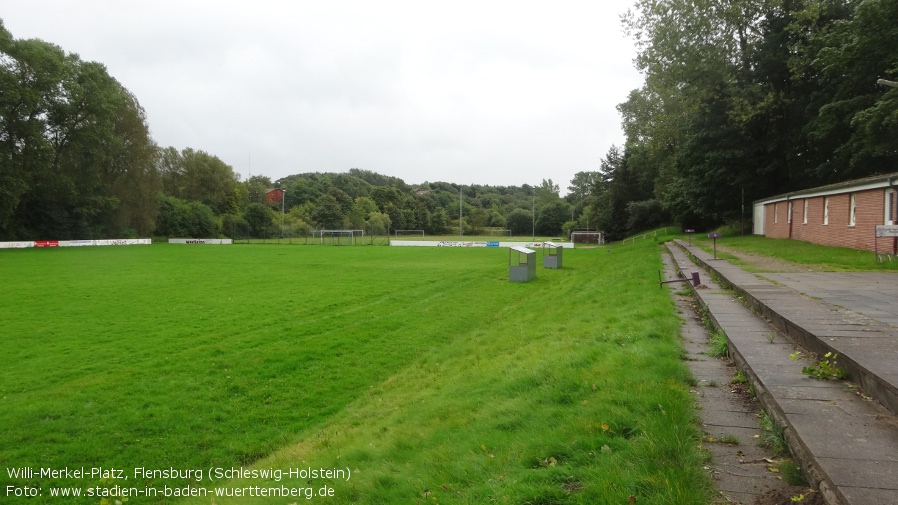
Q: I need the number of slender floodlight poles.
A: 3